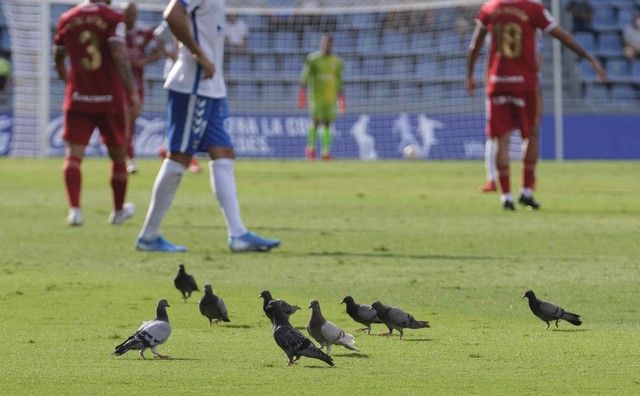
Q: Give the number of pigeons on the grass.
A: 9